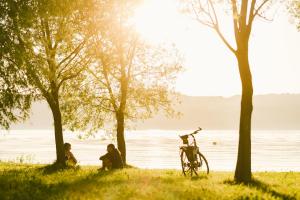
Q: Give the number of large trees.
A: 3